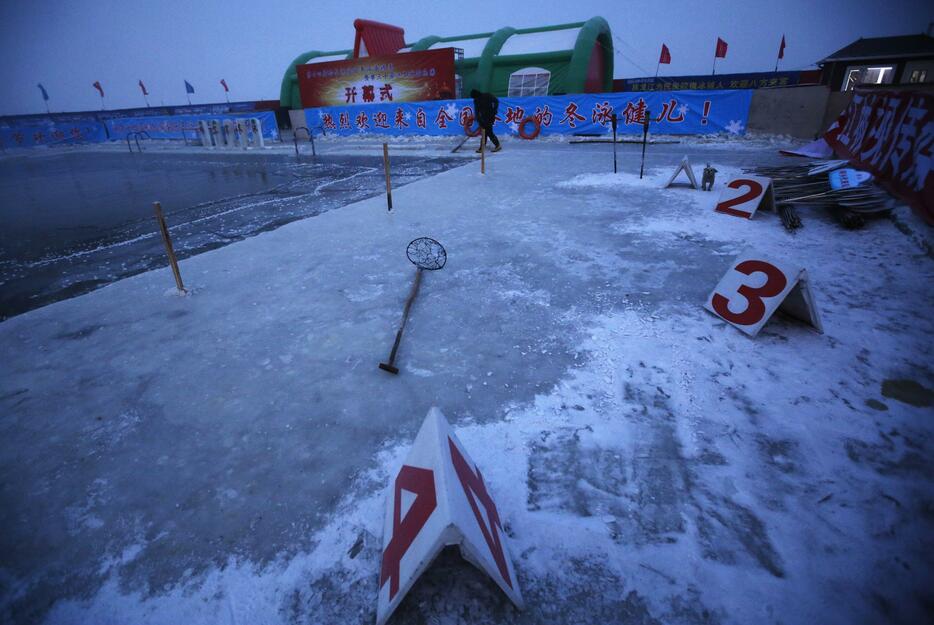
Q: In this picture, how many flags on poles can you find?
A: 8